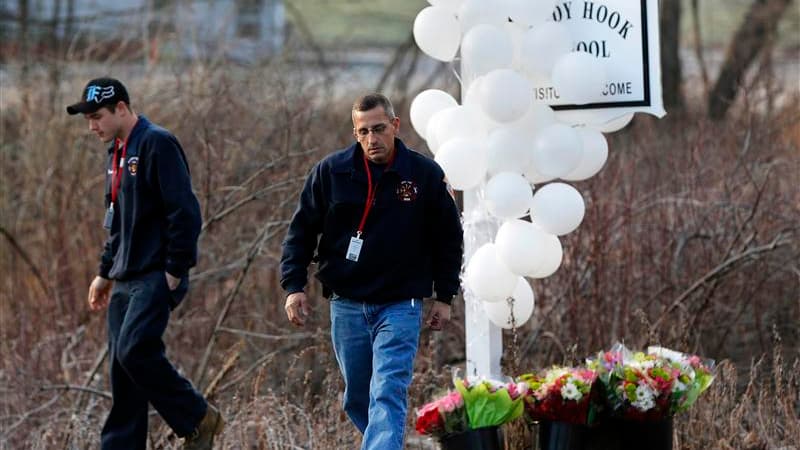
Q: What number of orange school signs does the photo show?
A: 0